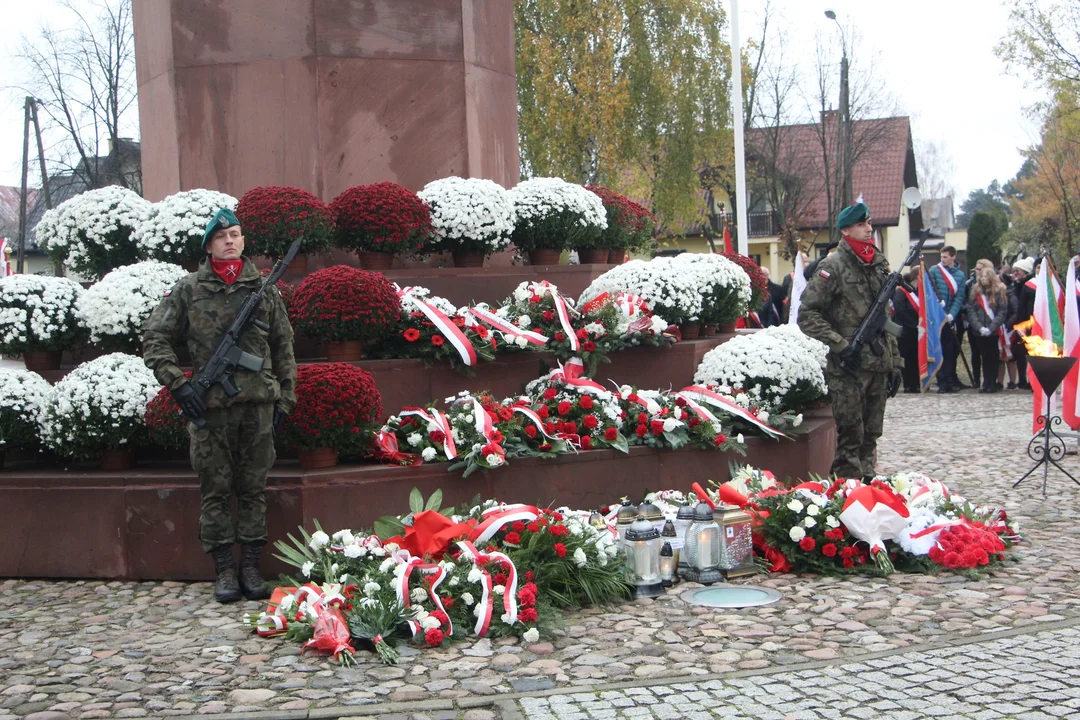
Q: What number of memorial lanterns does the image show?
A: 9